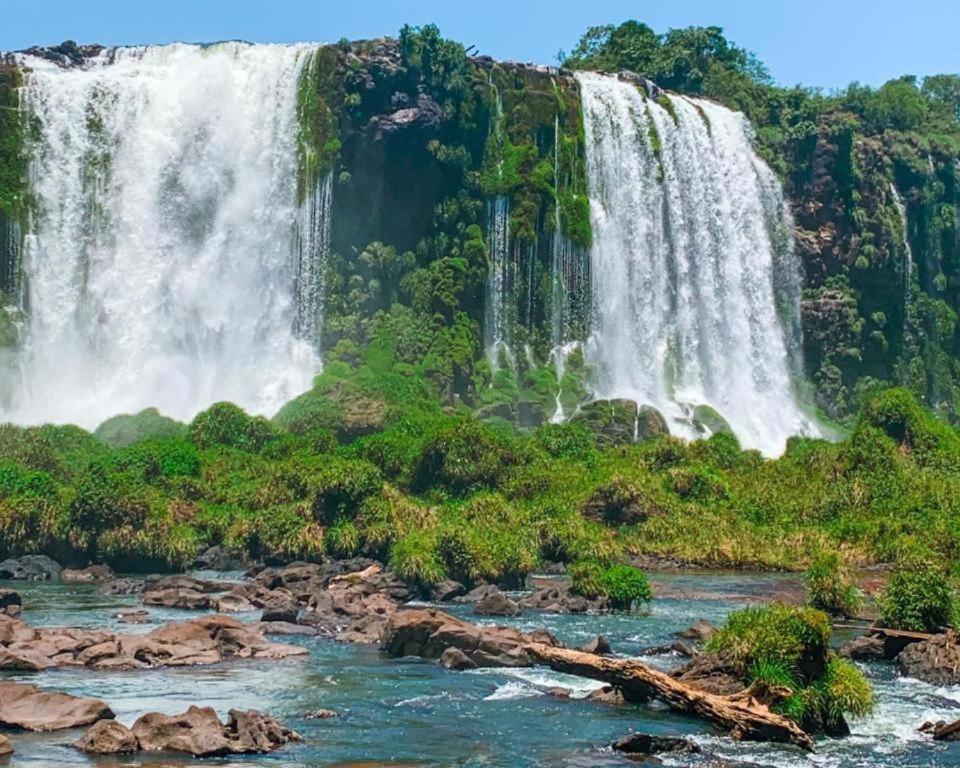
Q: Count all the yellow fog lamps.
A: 0